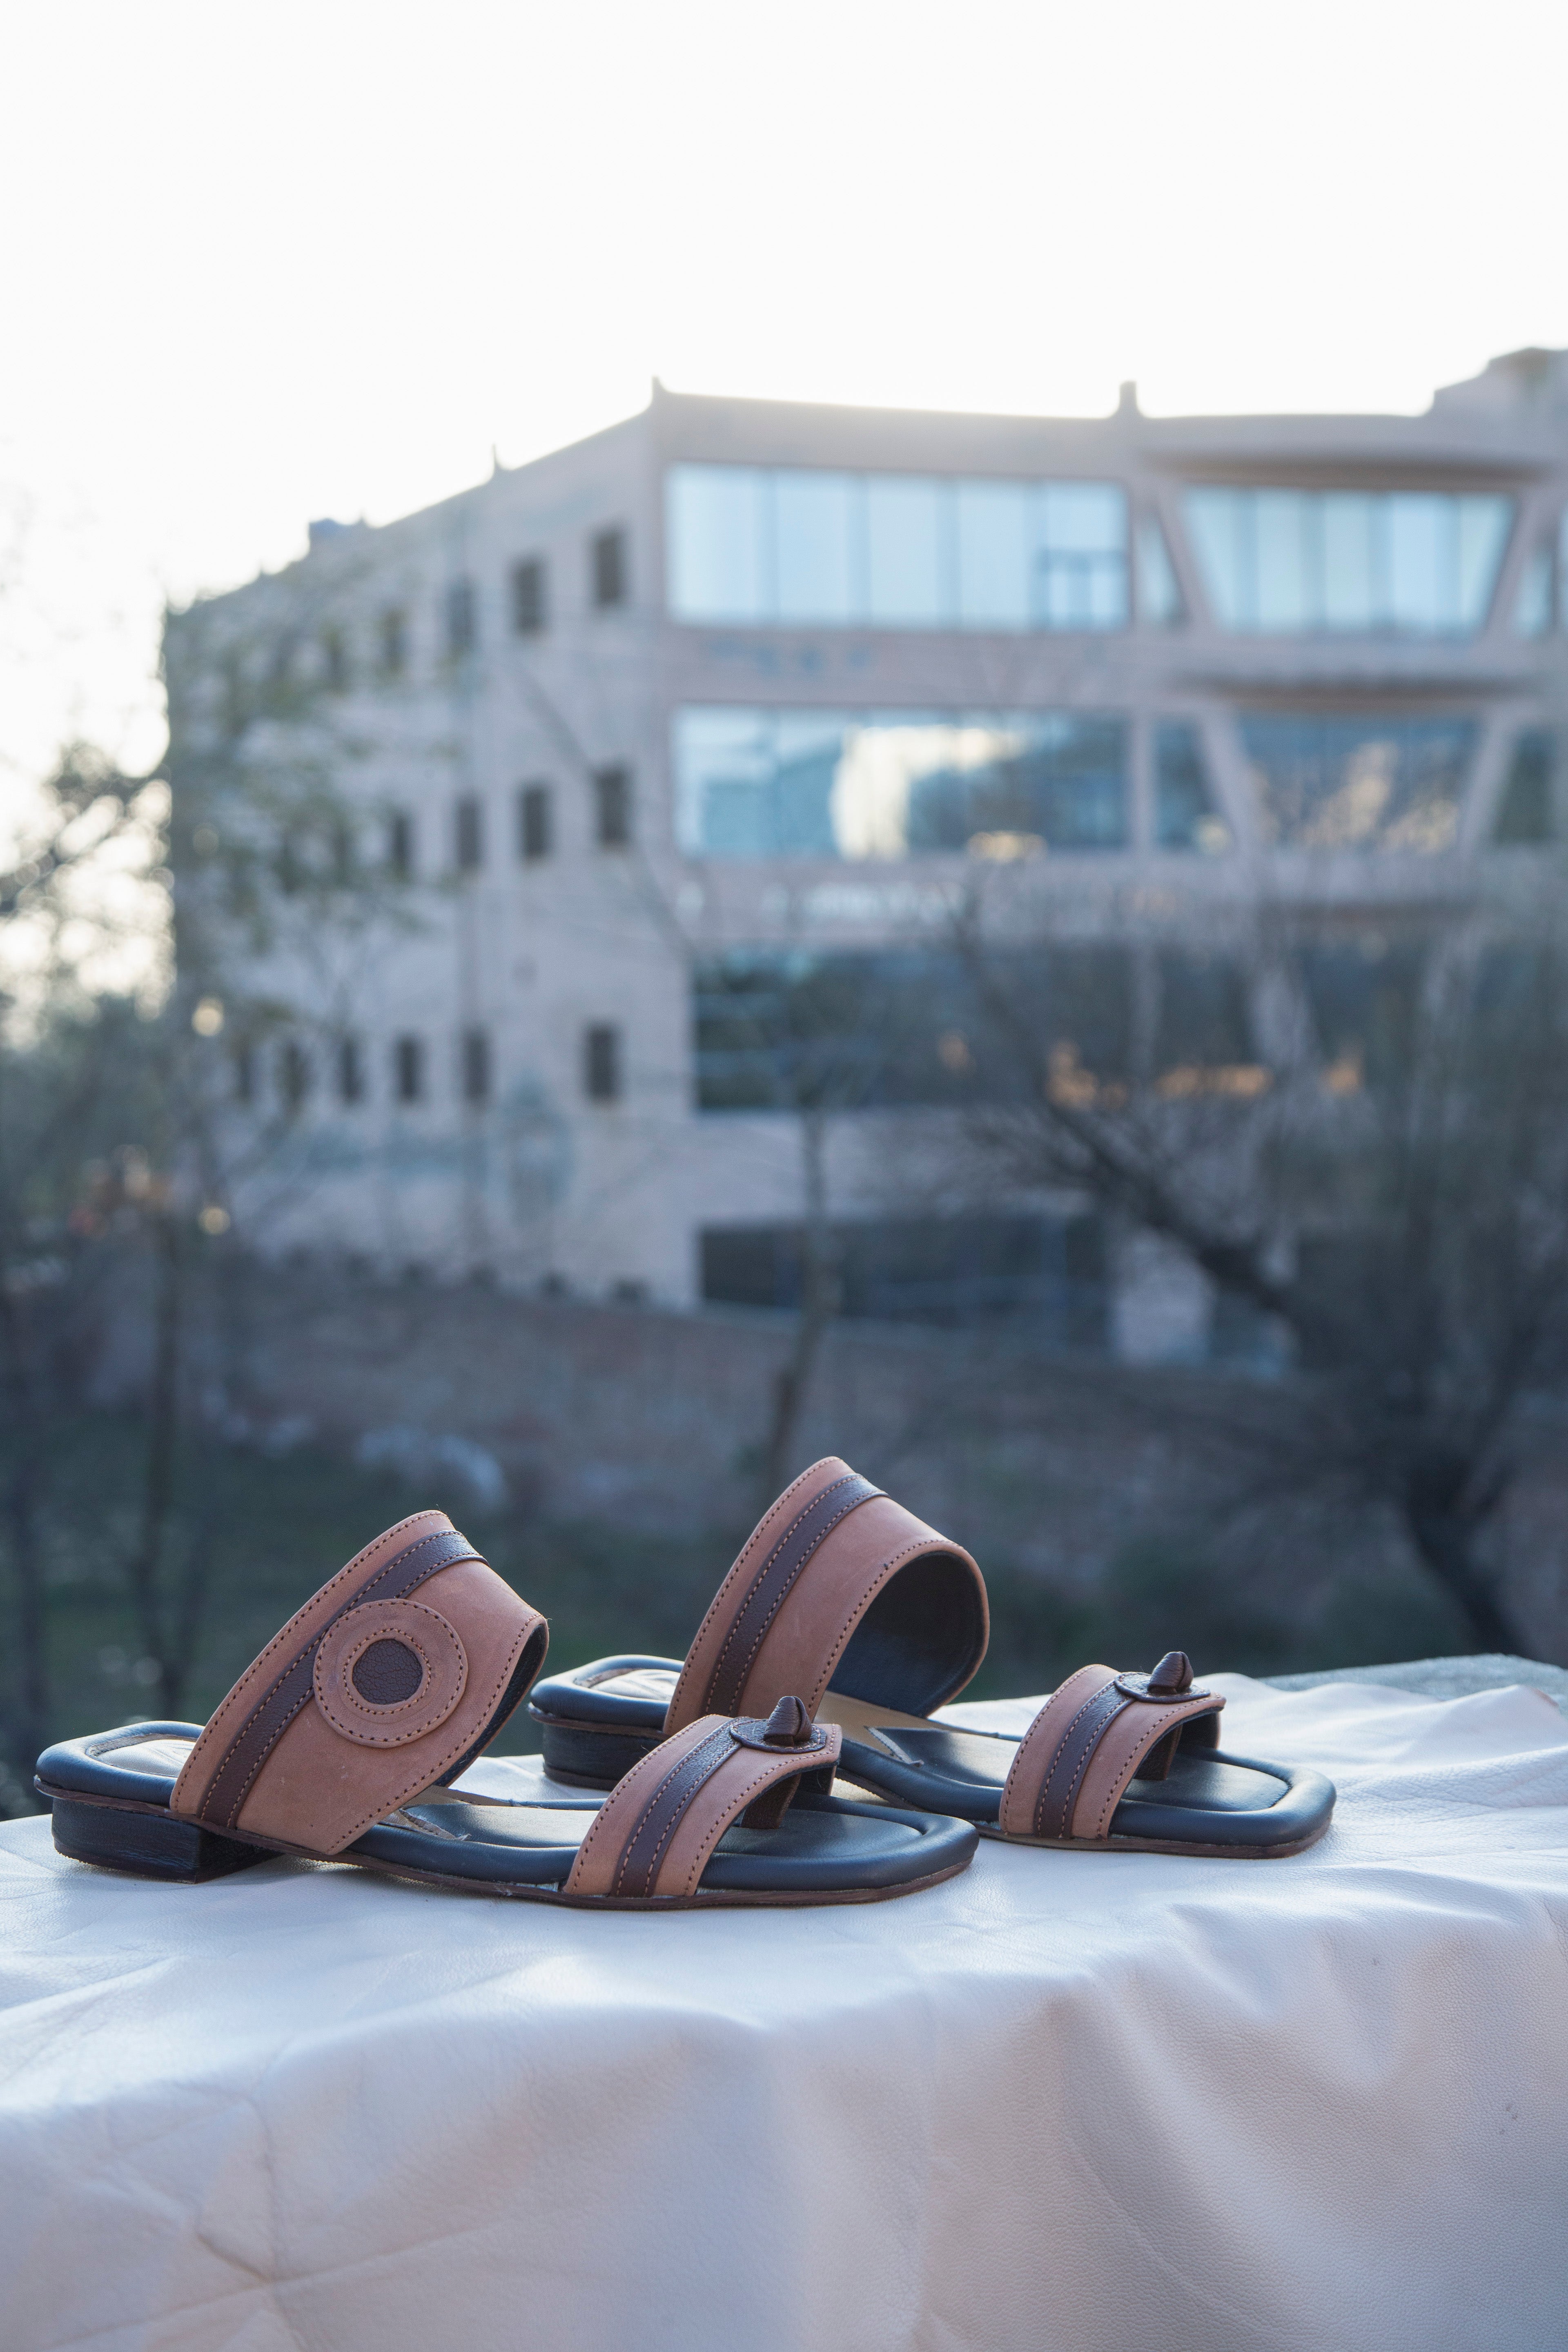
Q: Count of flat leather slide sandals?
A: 2